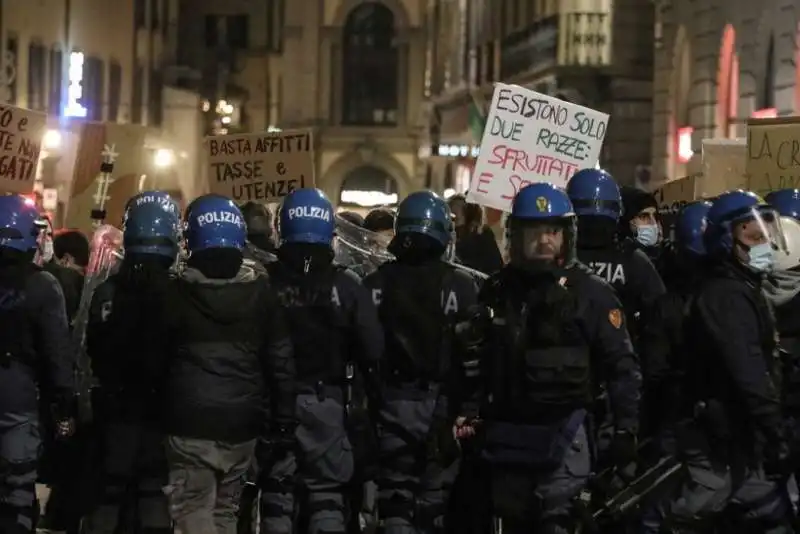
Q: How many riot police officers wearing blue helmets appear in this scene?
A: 10